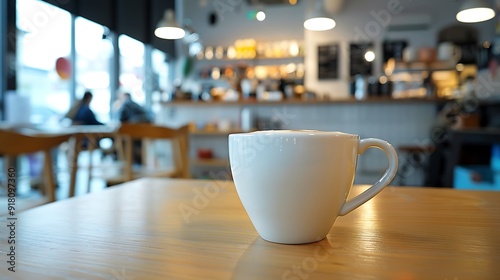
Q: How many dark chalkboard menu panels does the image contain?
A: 3